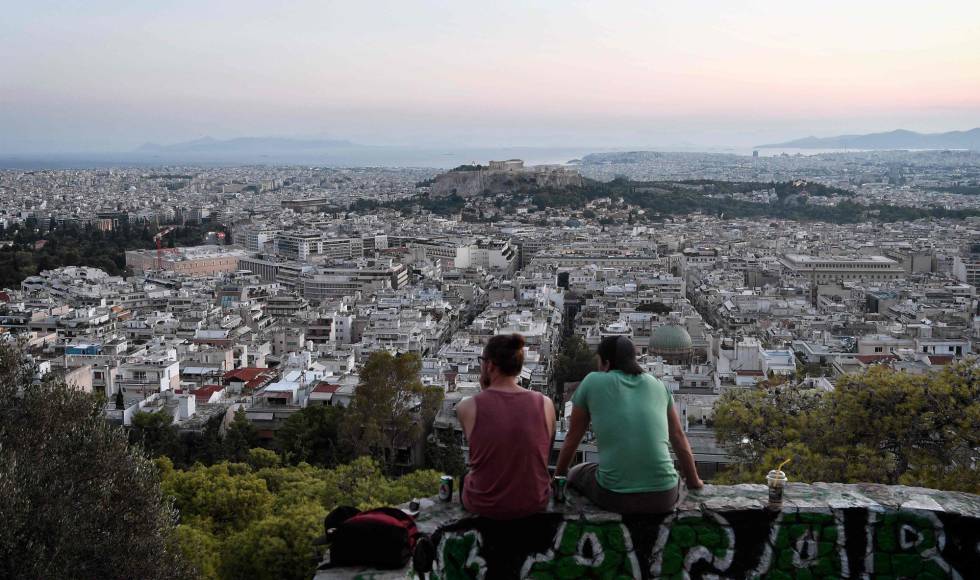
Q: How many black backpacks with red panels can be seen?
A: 1